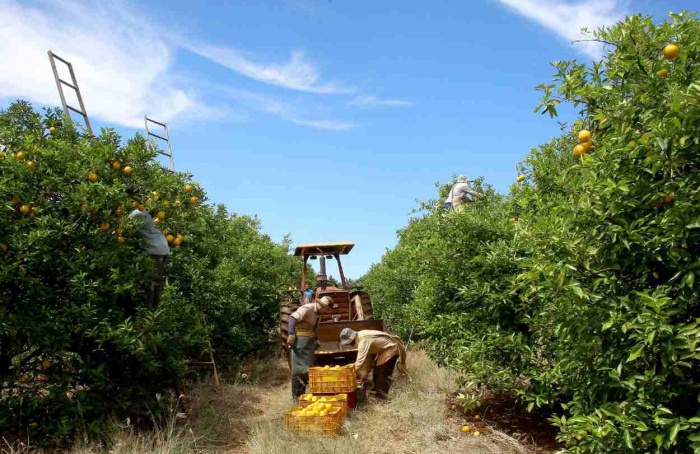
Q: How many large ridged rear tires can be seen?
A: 2